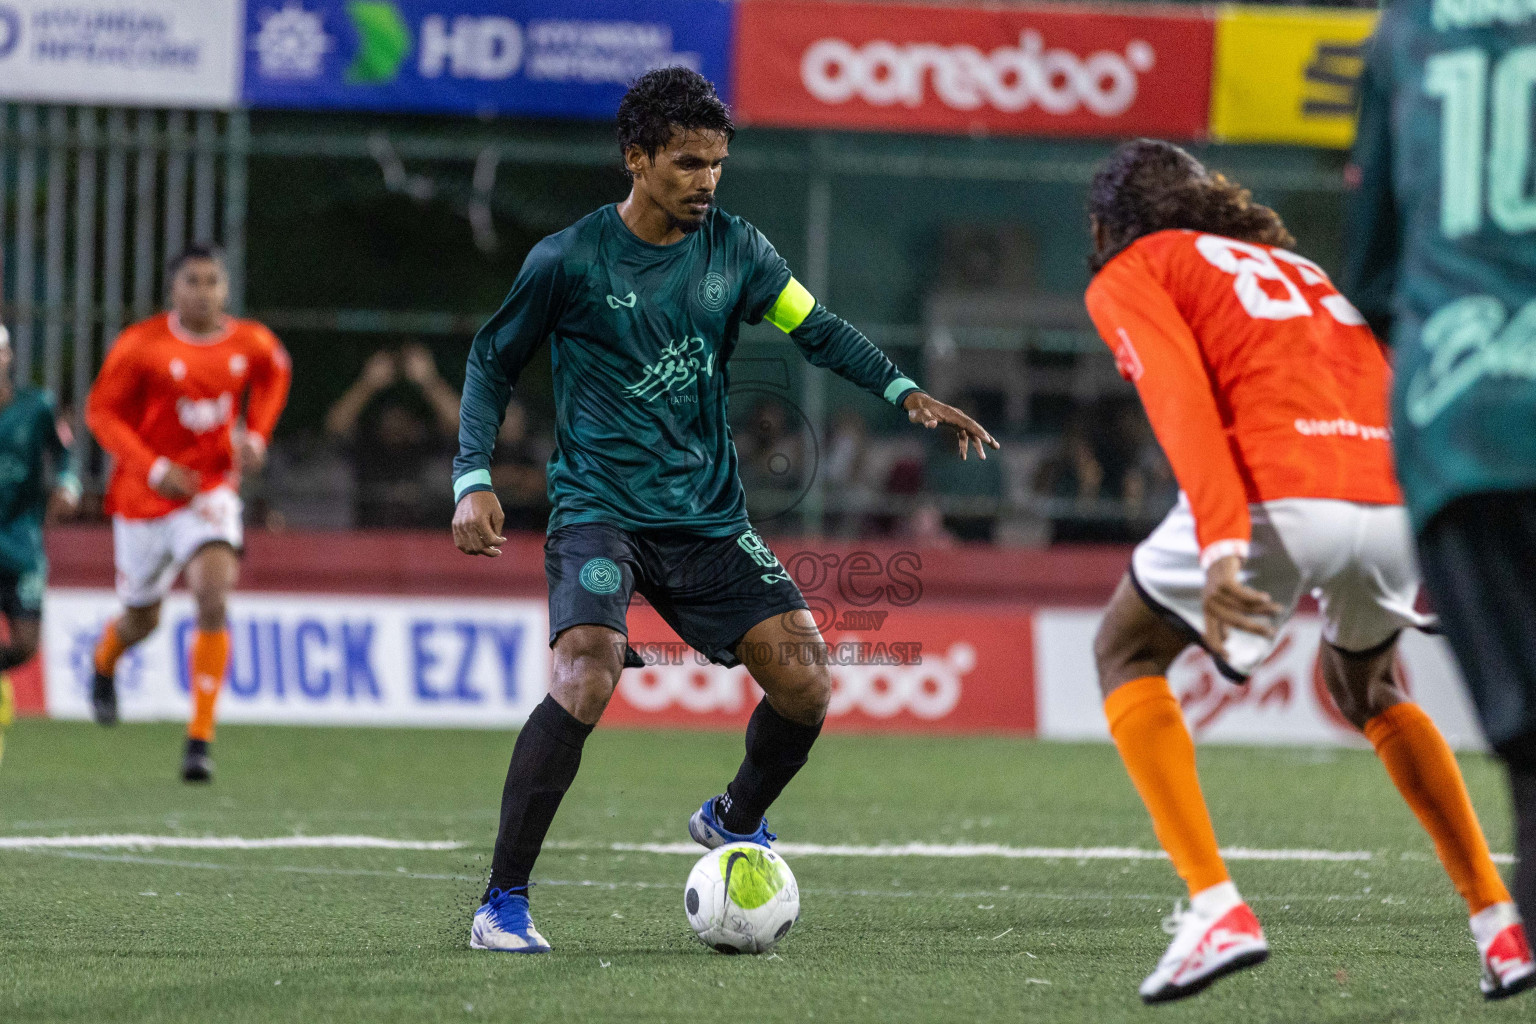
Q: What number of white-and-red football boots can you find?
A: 2